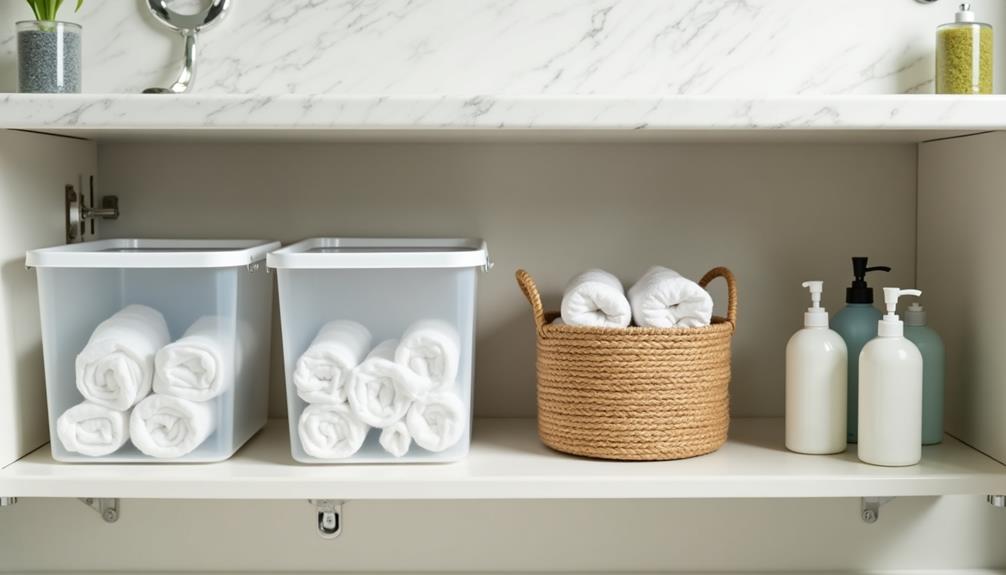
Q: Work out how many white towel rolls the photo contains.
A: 12